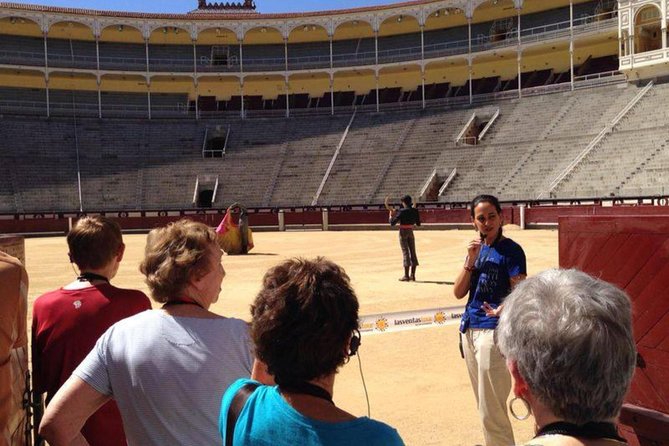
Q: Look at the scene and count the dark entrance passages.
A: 4